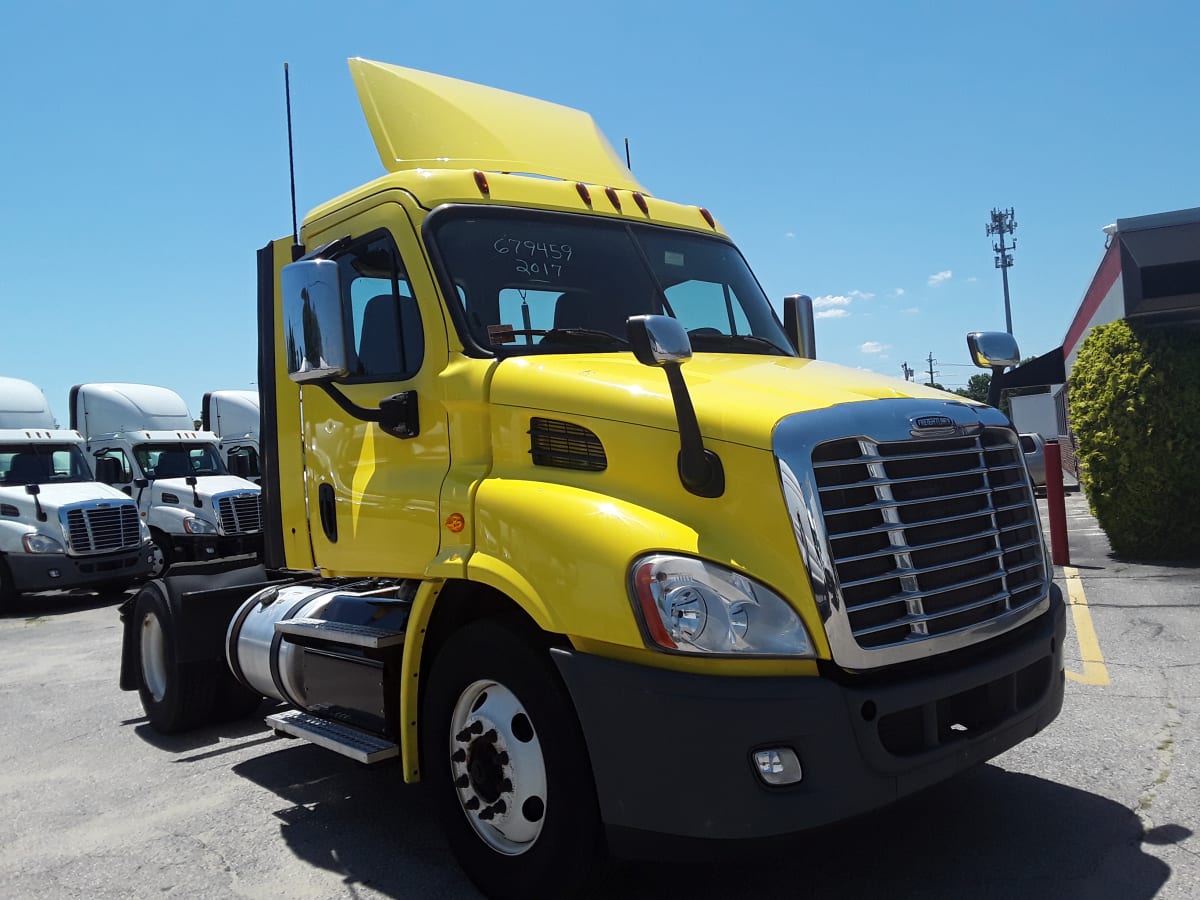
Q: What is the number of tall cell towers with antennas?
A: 1